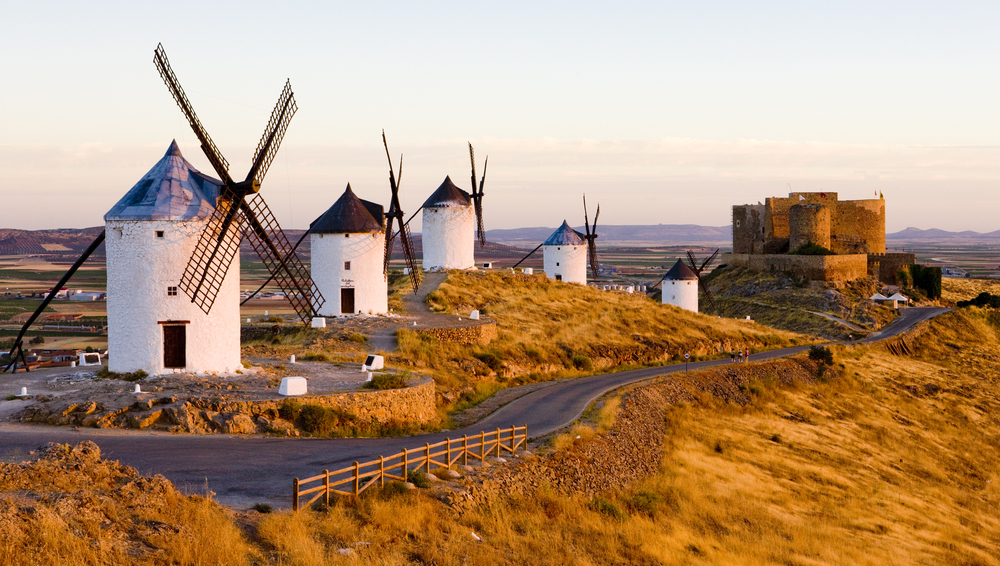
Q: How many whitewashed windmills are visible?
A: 5